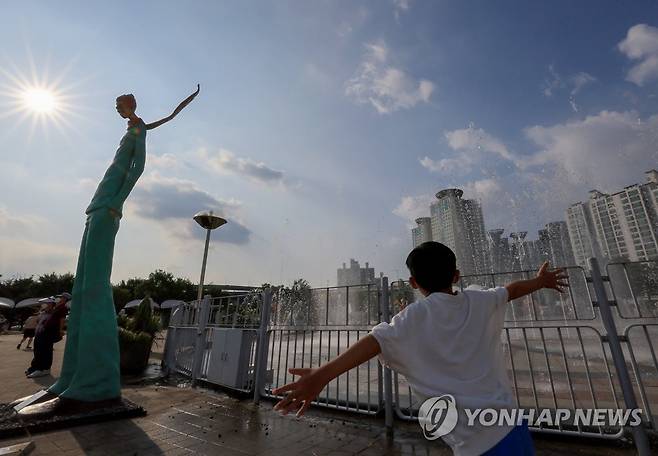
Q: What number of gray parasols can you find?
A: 4